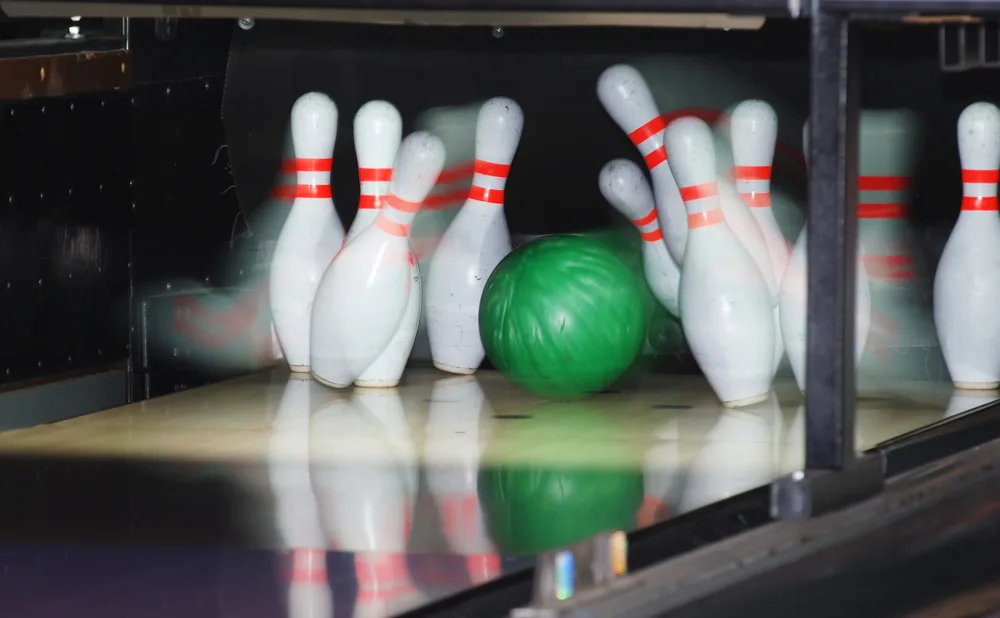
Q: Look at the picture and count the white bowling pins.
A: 10